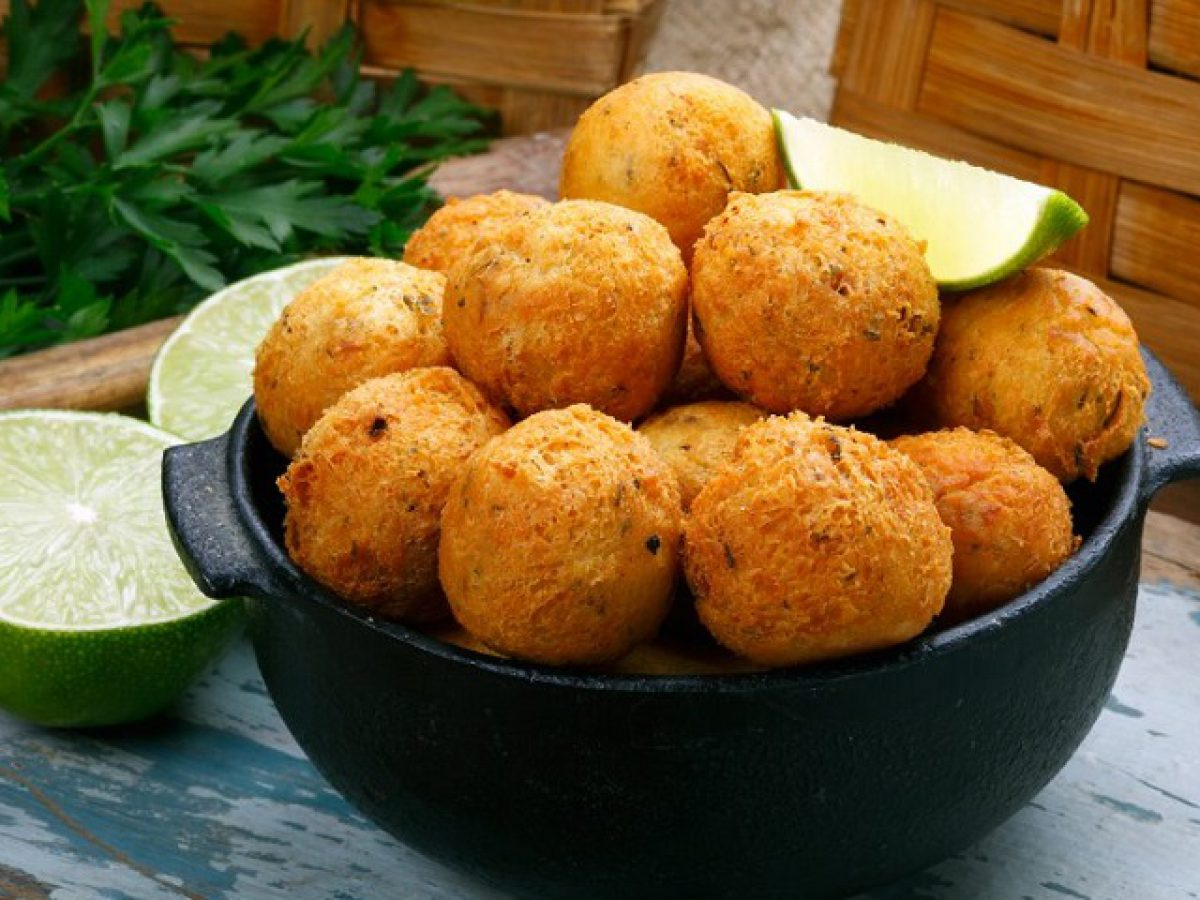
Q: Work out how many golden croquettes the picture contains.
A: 11